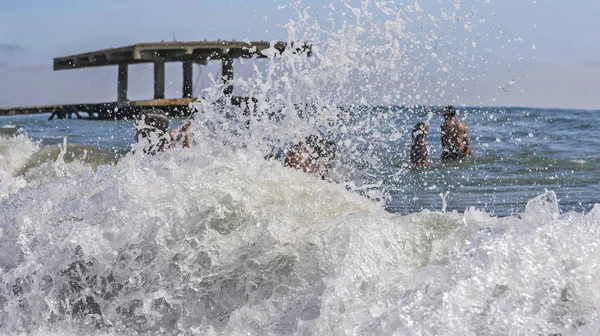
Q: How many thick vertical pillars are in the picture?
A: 4